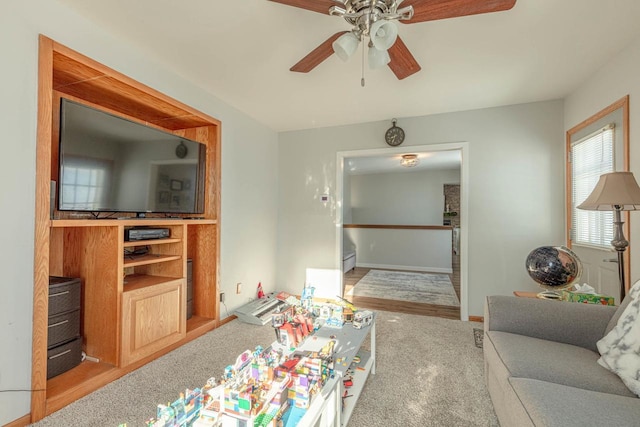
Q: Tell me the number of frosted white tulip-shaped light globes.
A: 3